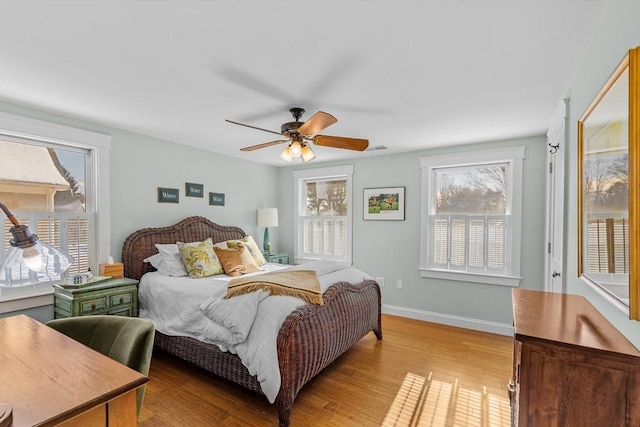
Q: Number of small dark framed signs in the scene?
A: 3